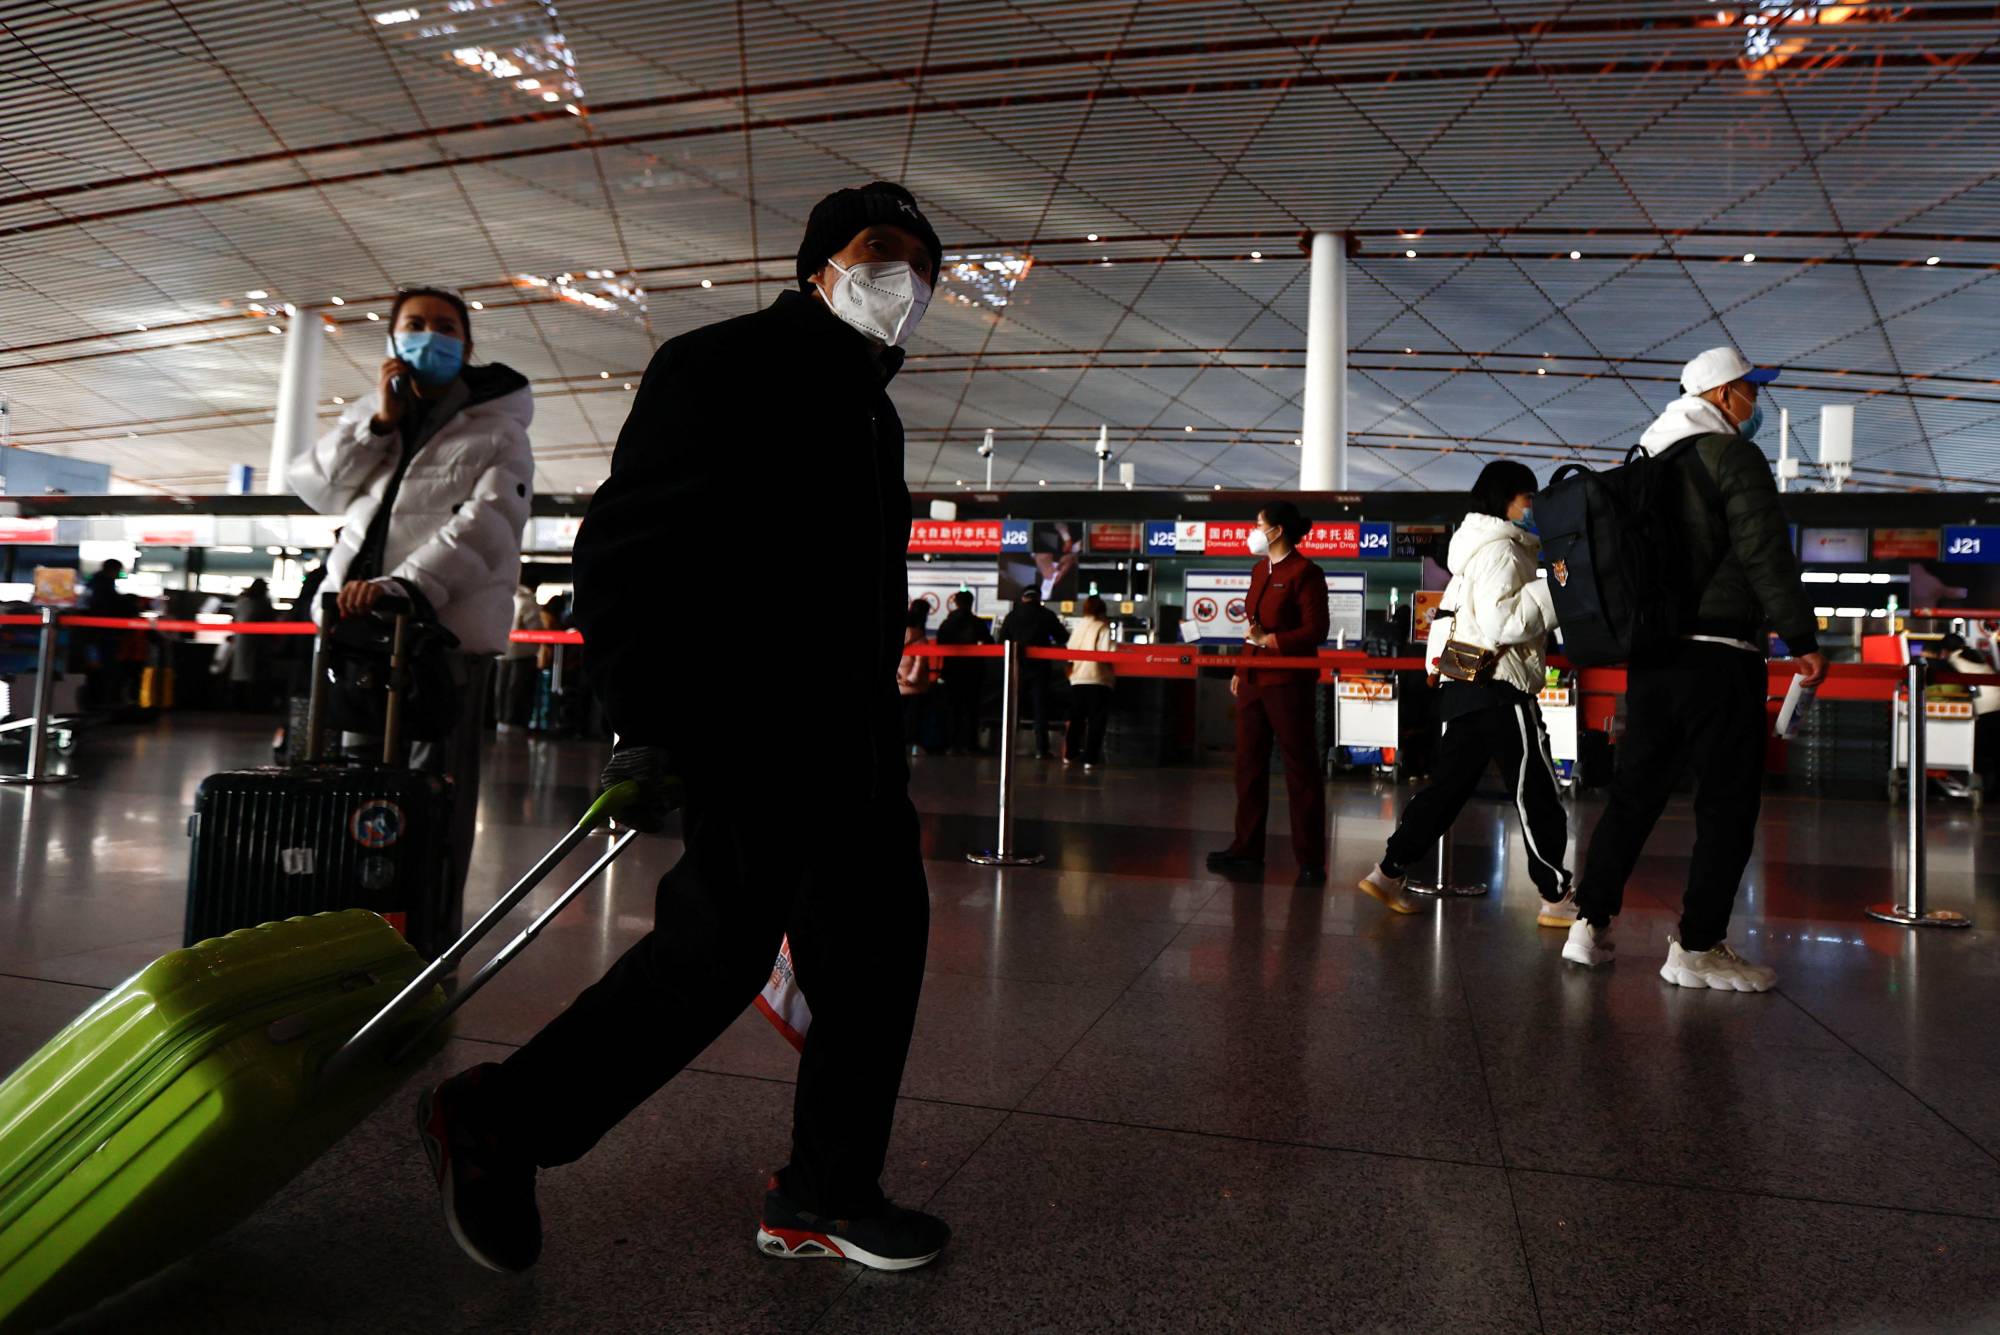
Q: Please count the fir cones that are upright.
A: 0